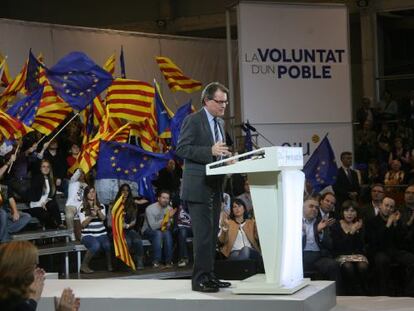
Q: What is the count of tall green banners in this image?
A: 0